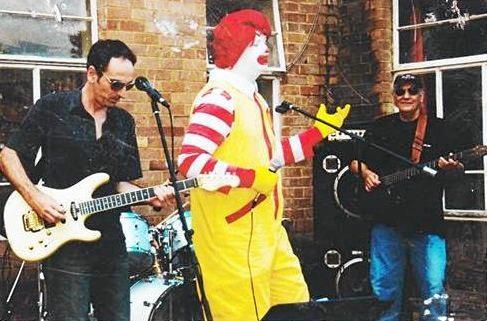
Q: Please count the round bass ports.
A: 2